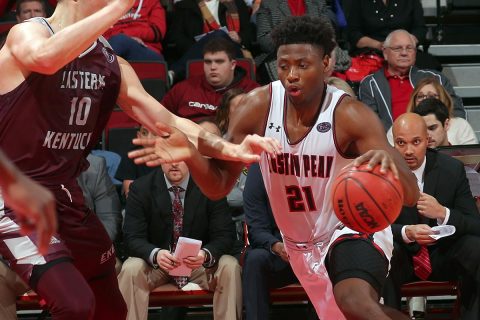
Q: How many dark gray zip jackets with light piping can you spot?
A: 1